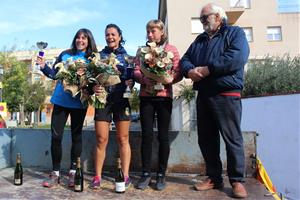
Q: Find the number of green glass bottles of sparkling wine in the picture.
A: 3